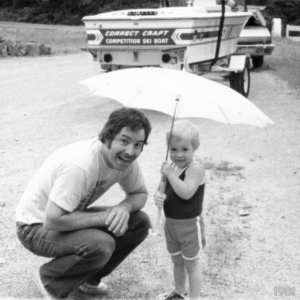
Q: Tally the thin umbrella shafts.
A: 1